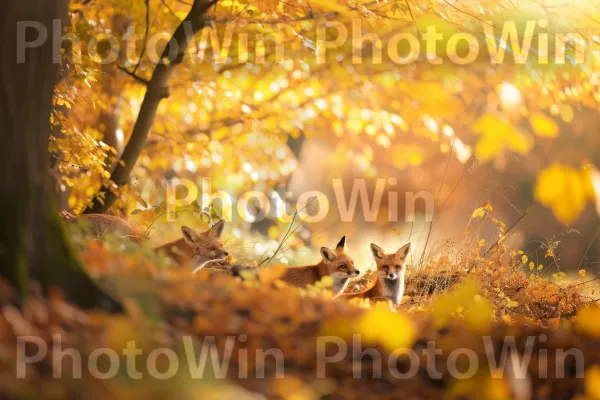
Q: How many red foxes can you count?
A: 3